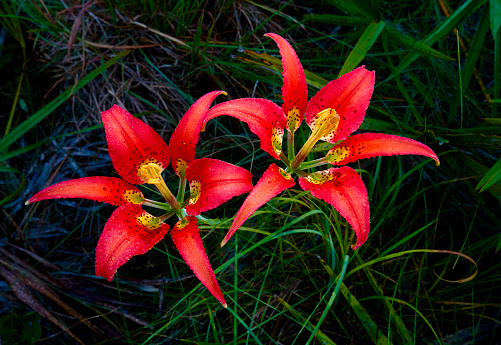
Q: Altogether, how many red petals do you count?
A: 12